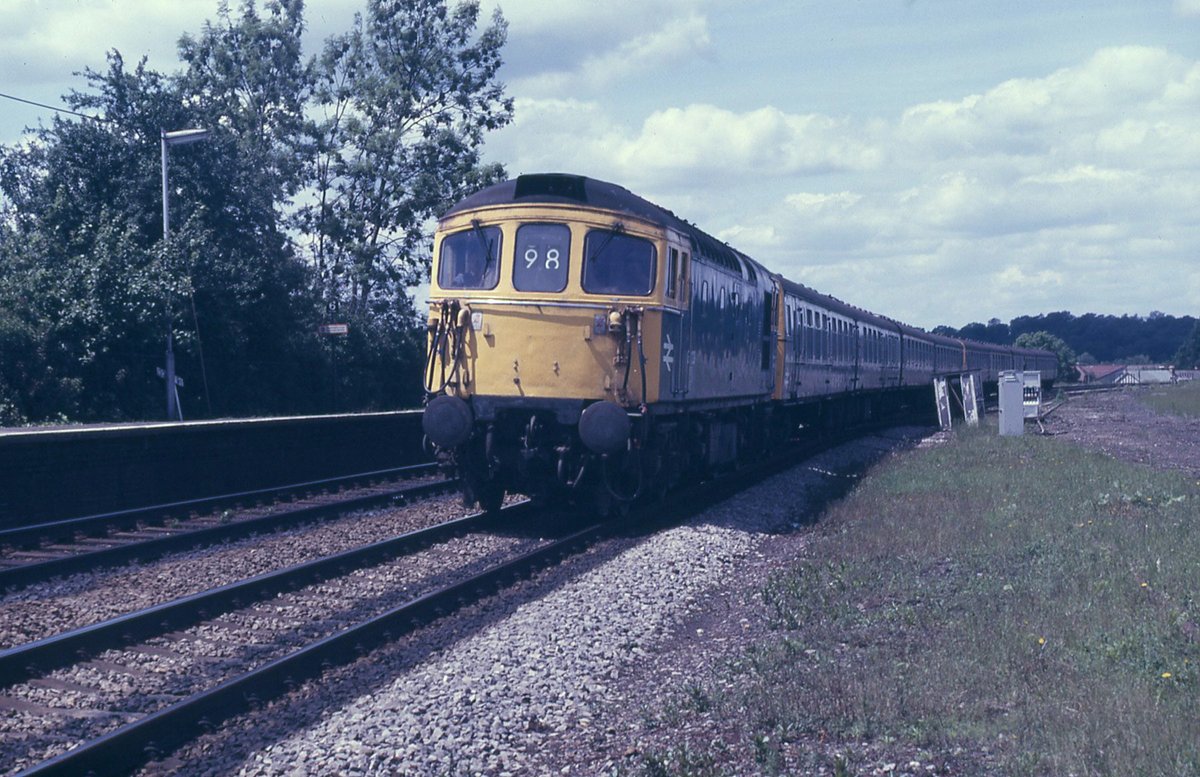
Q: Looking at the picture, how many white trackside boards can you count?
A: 2